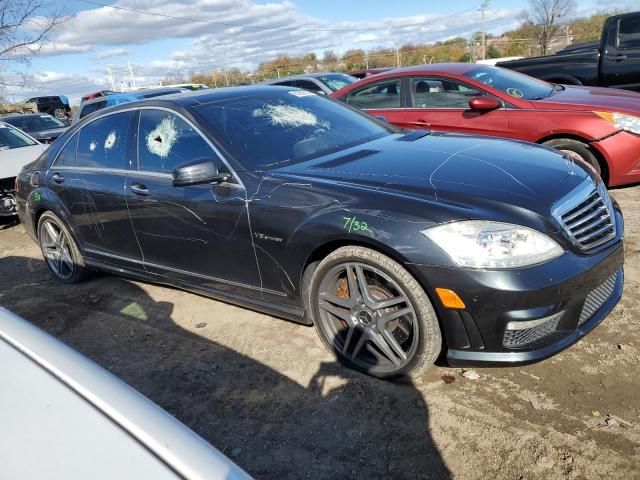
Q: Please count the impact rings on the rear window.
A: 2